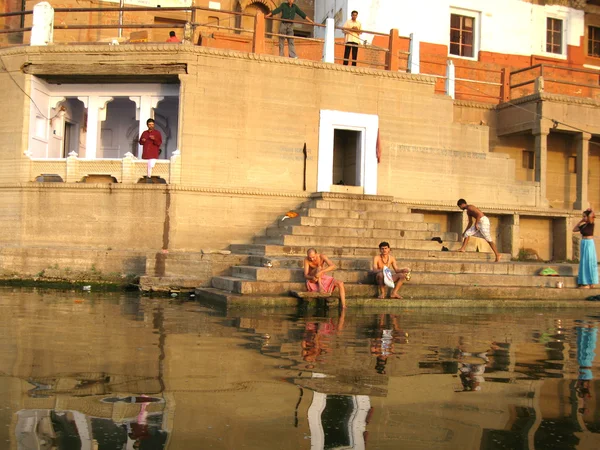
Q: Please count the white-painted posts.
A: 4